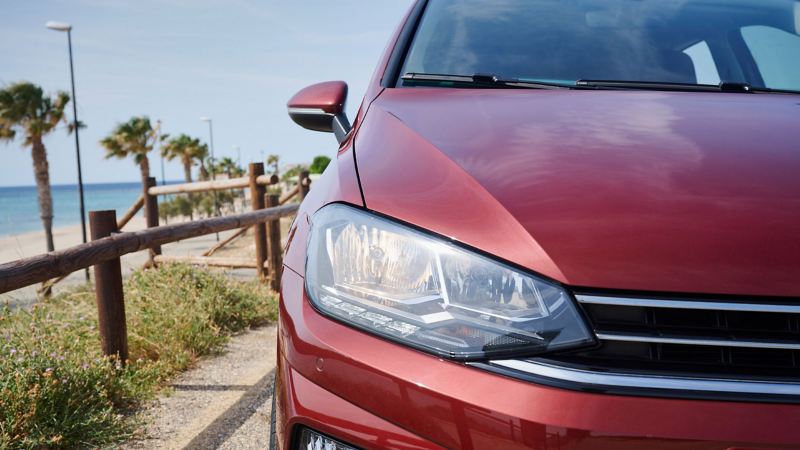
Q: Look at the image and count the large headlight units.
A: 1